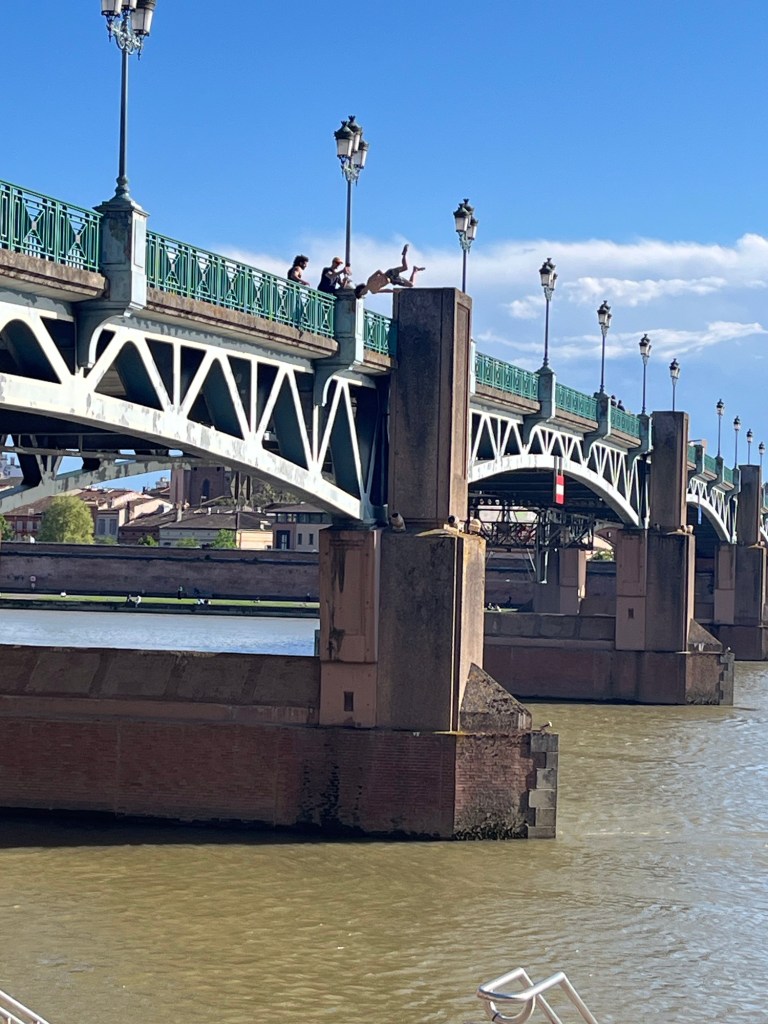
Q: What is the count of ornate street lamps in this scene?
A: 11